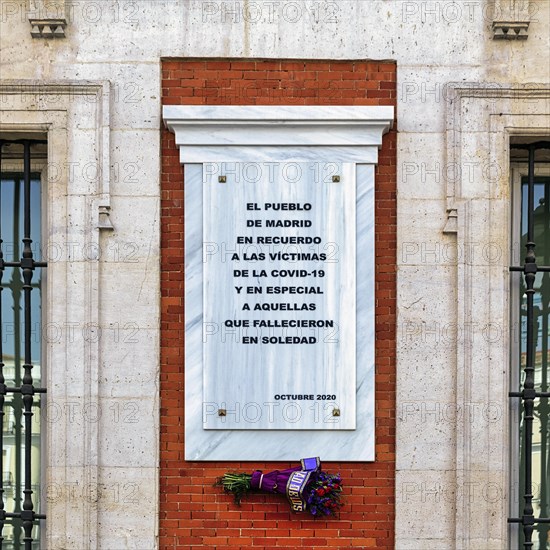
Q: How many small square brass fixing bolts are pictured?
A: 4